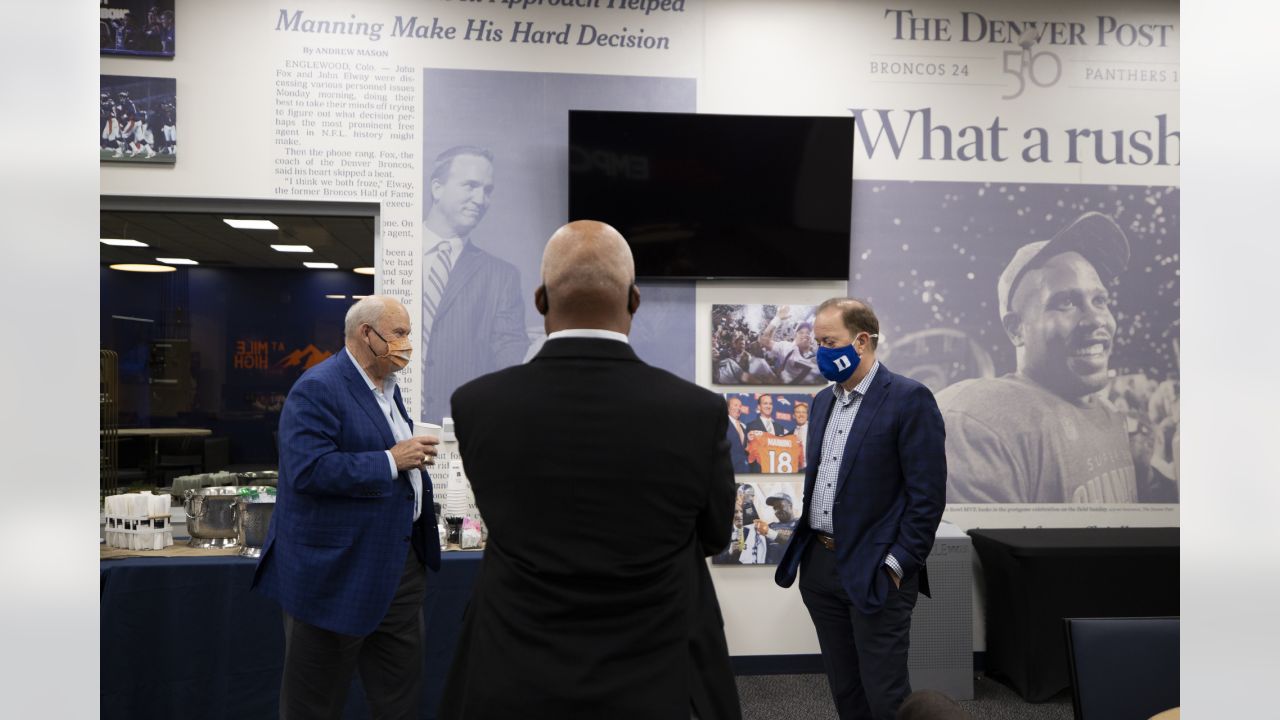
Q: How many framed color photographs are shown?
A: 5